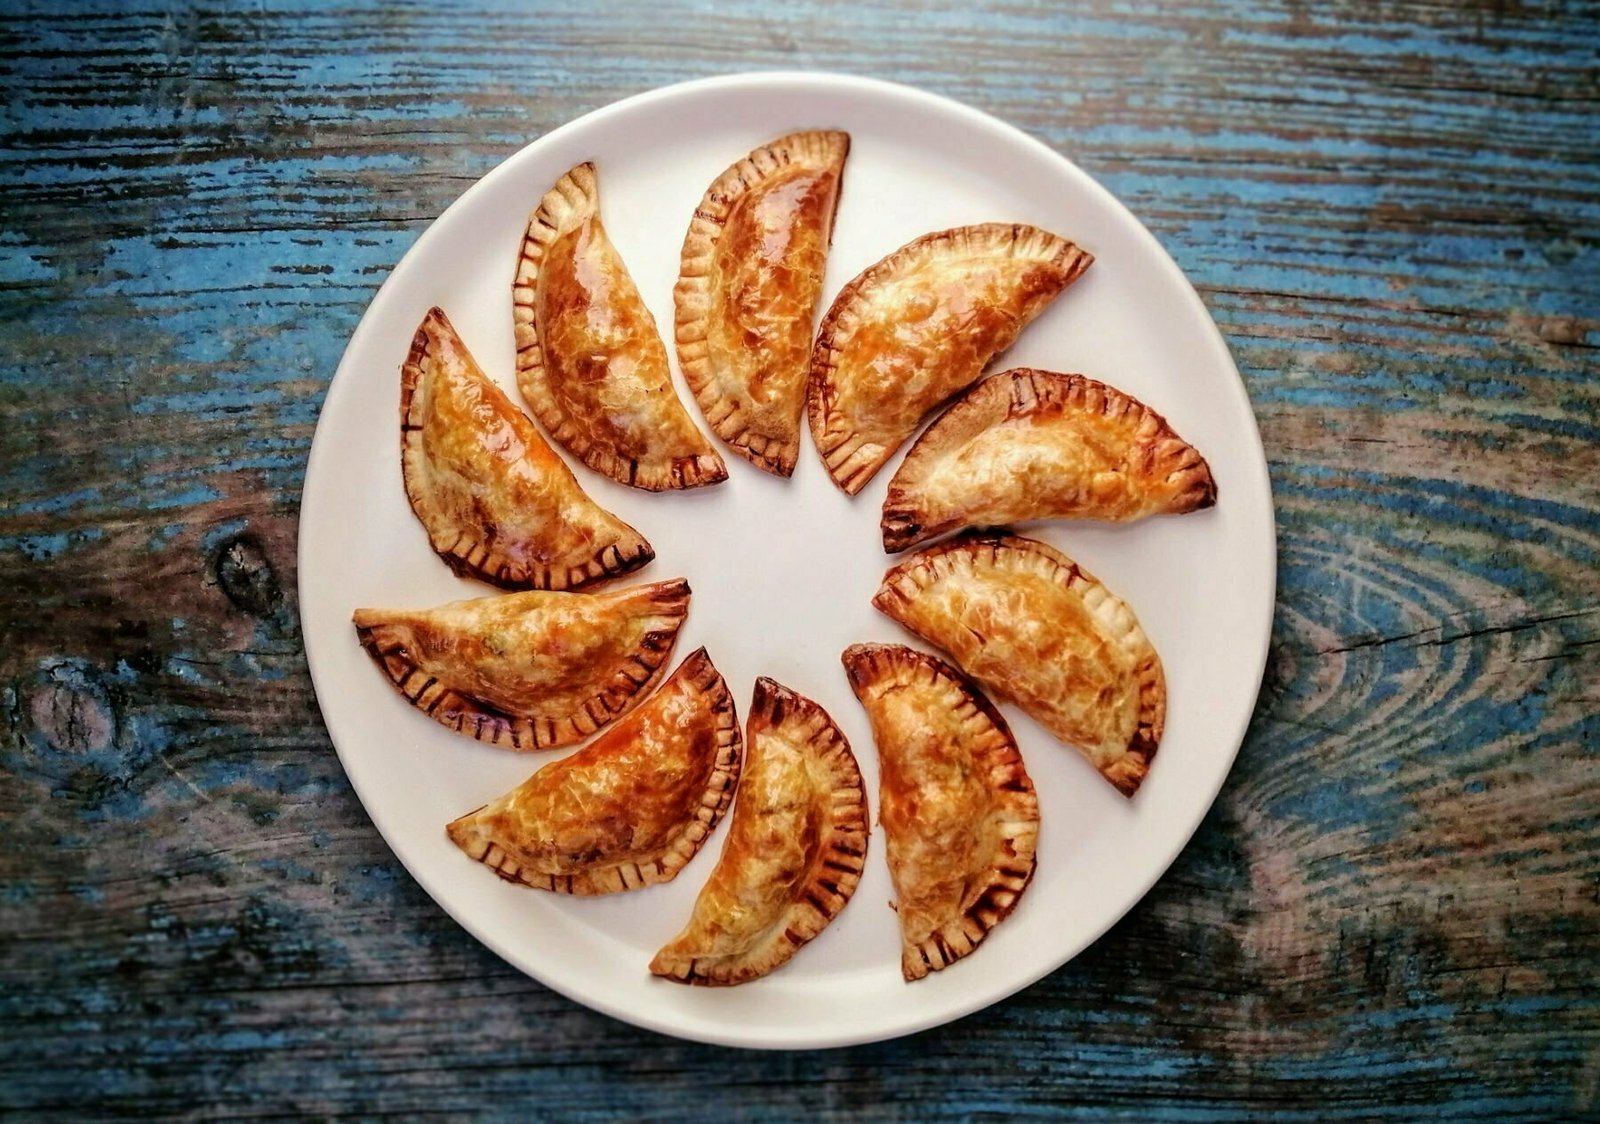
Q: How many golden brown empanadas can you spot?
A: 10